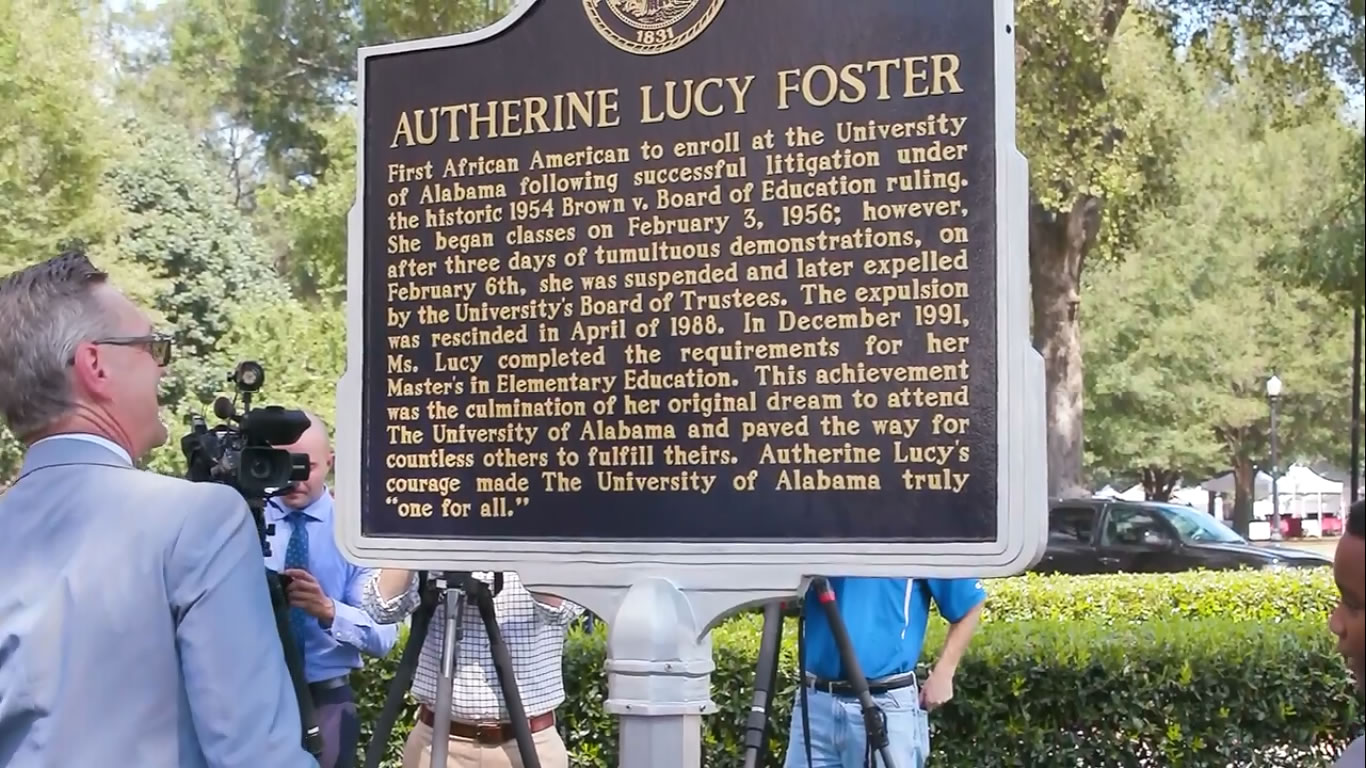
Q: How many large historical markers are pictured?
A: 1